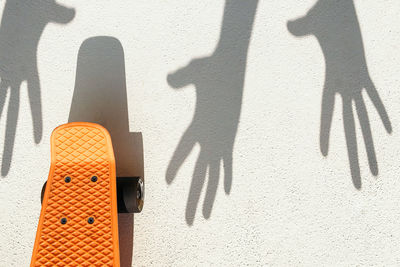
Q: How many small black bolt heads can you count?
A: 4